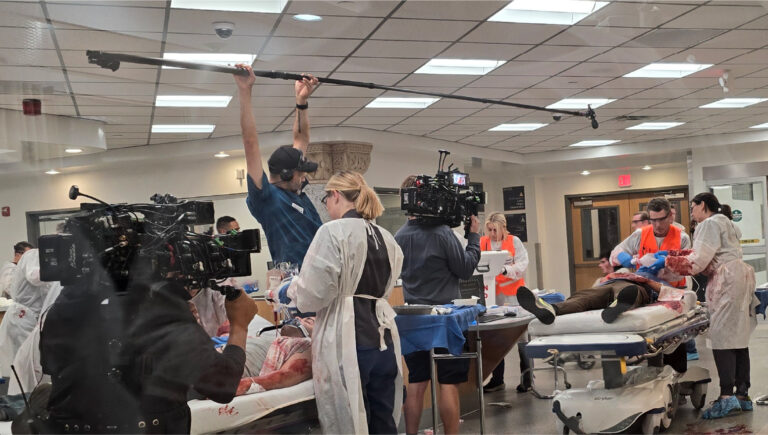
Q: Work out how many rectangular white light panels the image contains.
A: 14